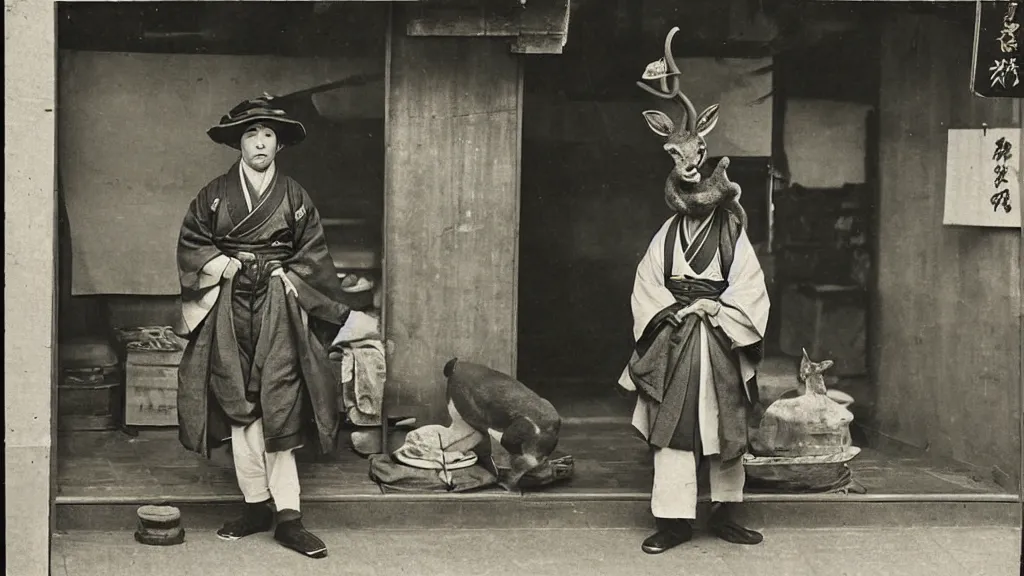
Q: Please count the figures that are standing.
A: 2